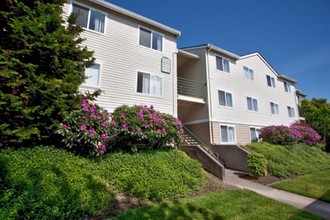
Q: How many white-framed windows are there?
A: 14